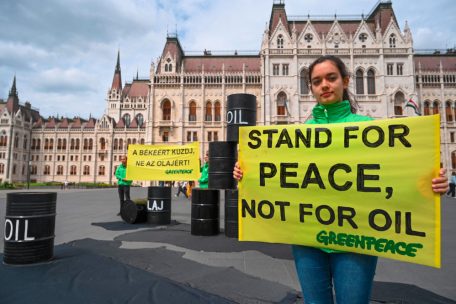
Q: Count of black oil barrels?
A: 7